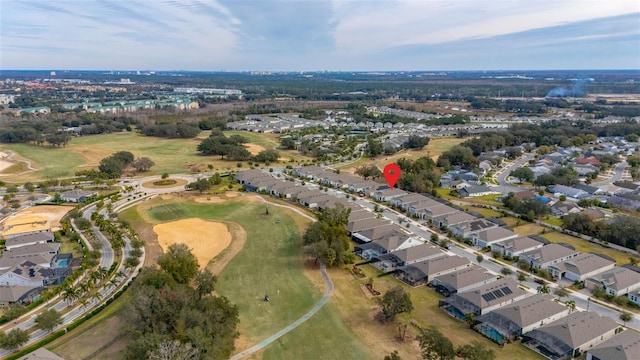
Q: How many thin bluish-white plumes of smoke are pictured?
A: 1